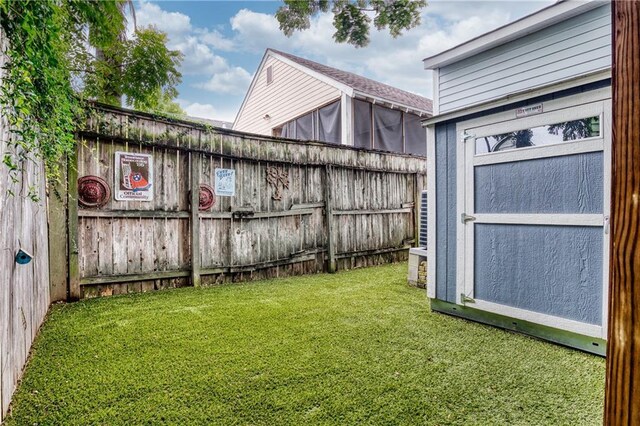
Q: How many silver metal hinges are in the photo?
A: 3